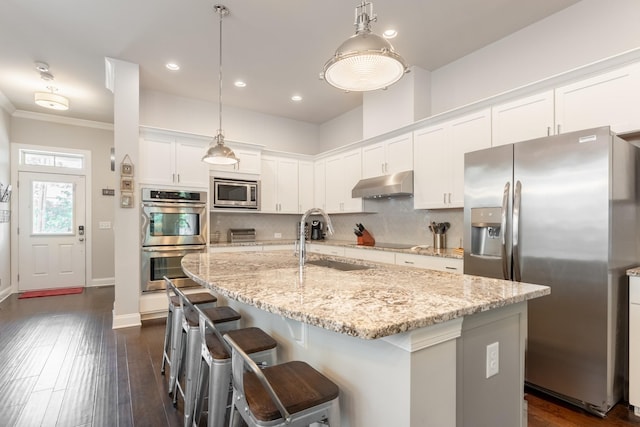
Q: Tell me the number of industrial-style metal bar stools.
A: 4